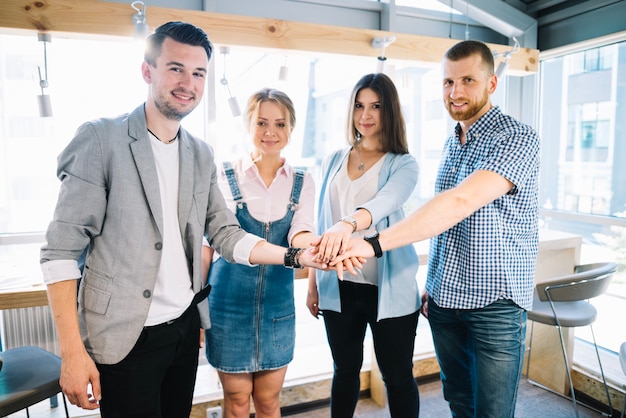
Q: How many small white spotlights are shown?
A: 6